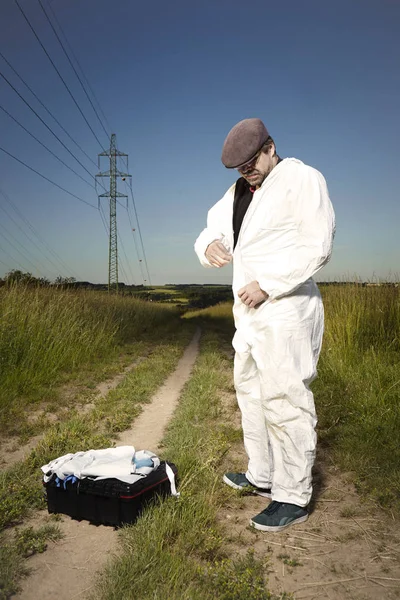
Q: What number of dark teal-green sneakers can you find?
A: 2